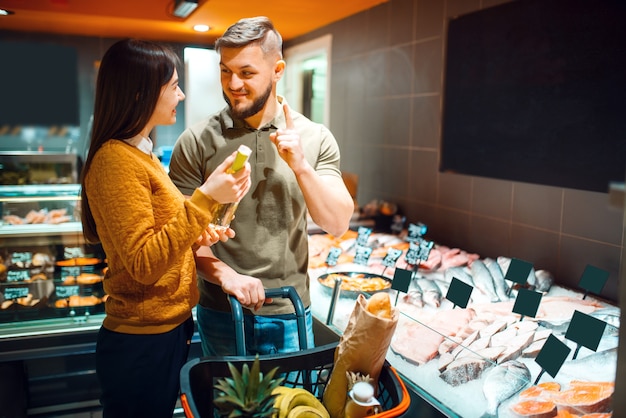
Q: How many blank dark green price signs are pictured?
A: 7